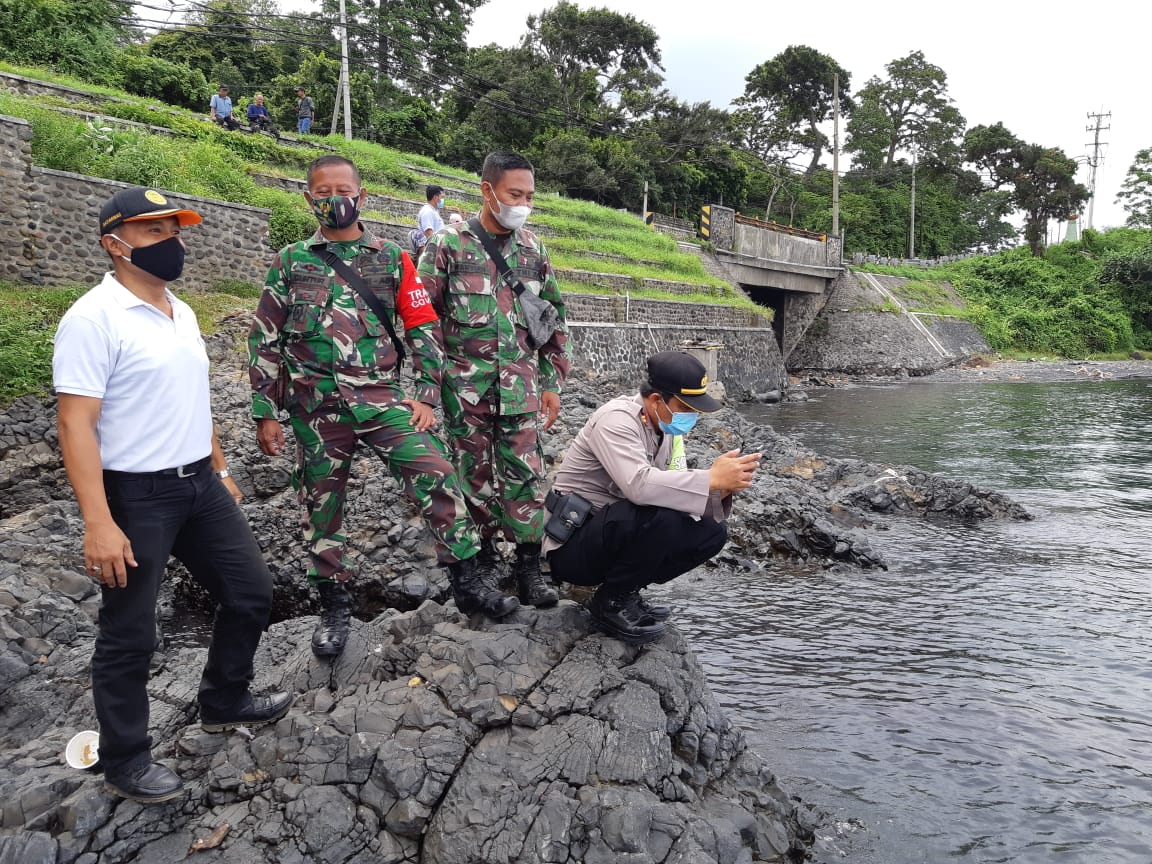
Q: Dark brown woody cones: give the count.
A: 0